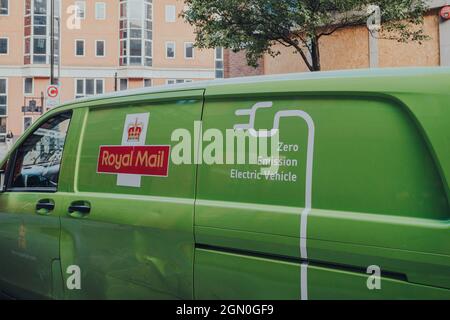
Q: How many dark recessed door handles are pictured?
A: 2